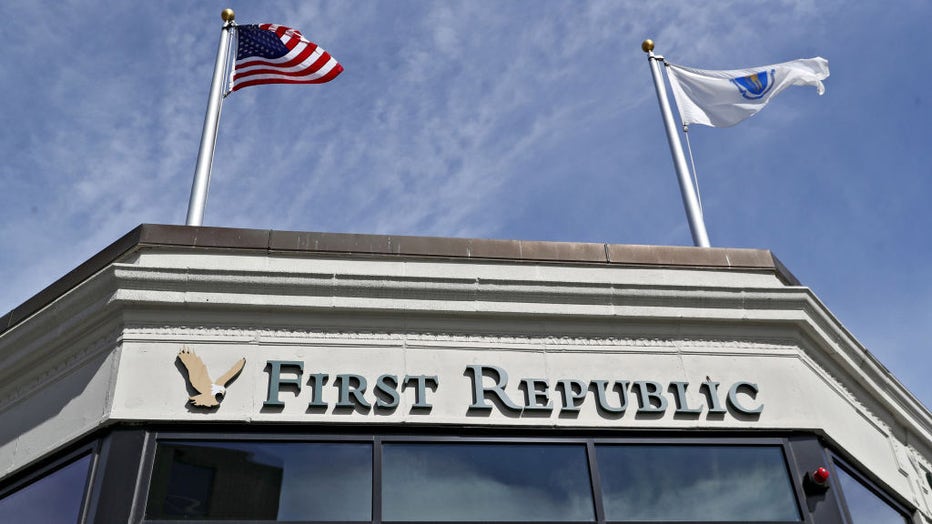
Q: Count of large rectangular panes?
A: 3